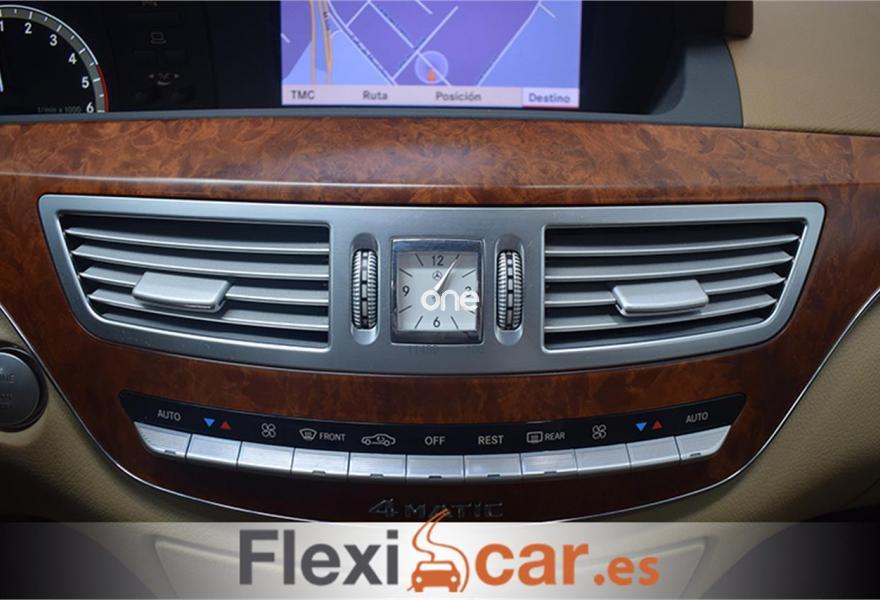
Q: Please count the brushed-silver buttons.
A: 11